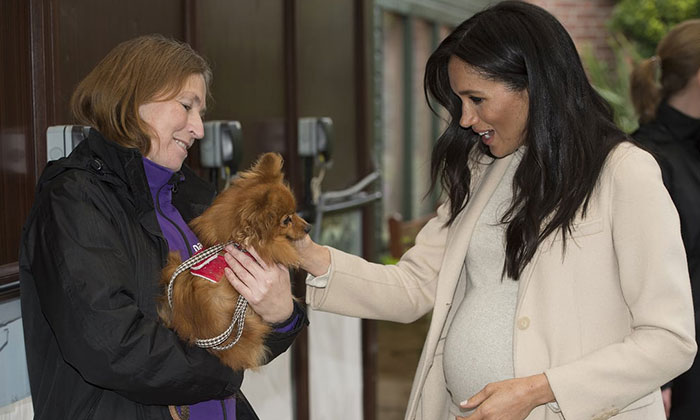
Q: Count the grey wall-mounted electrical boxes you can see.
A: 3